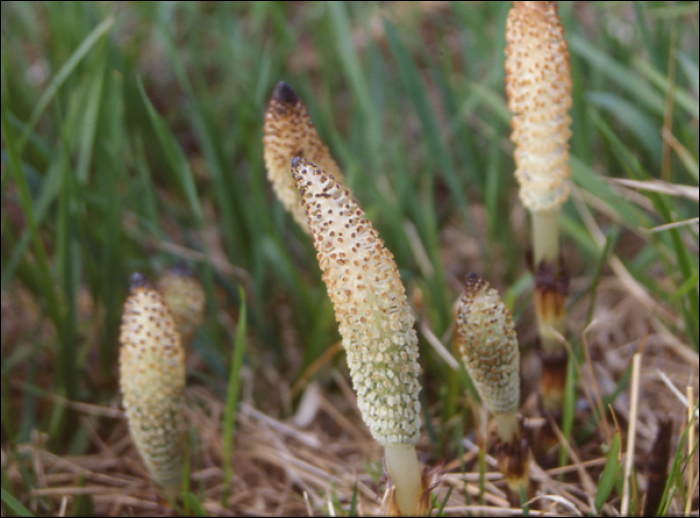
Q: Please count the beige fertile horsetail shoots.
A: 6